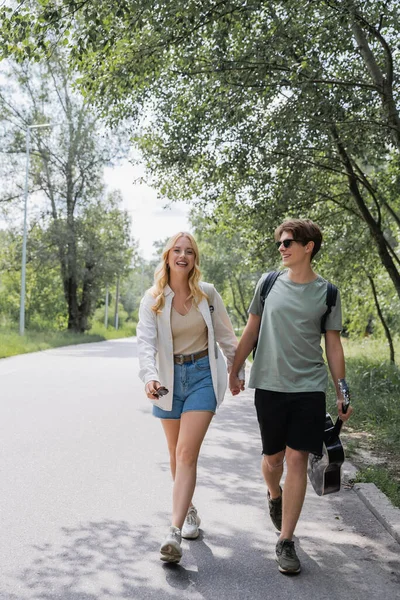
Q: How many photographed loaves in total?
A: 0